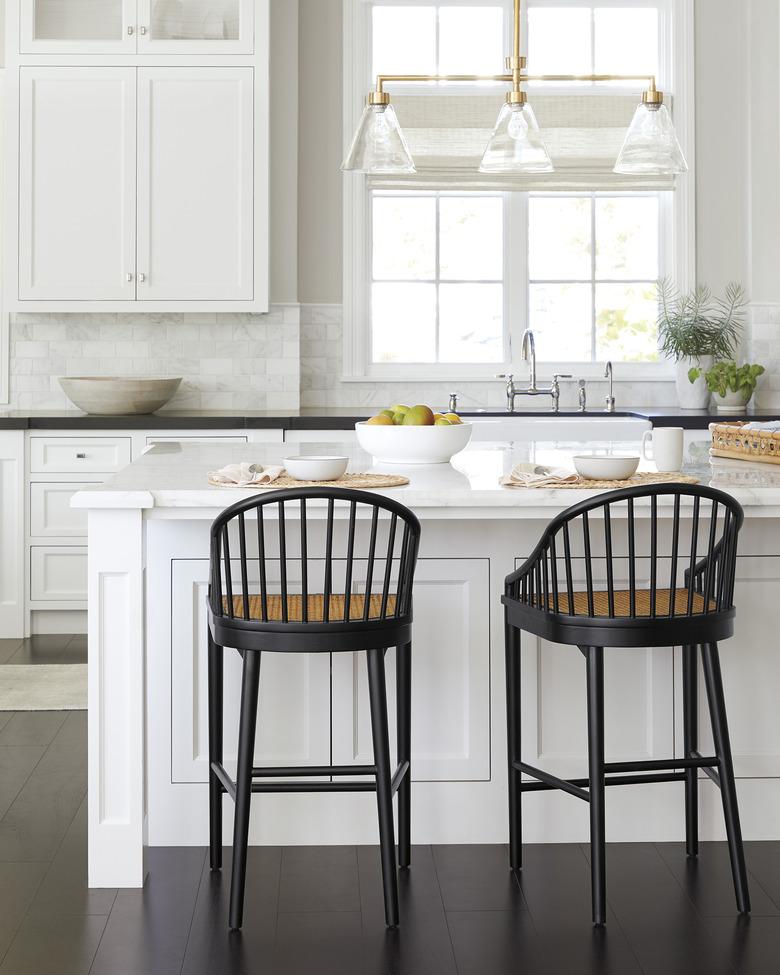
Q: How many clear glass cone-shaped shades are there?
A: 3